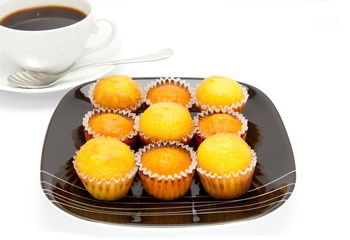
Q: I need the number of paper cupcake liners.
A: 9